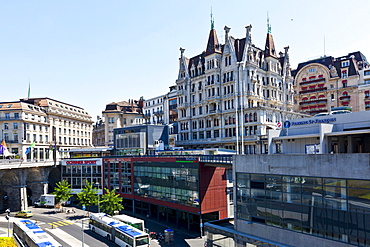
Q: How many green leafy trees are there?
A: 3